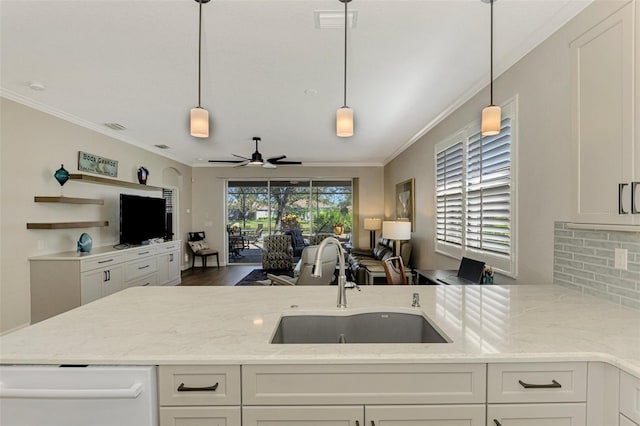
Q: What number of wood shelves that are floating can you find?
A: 3